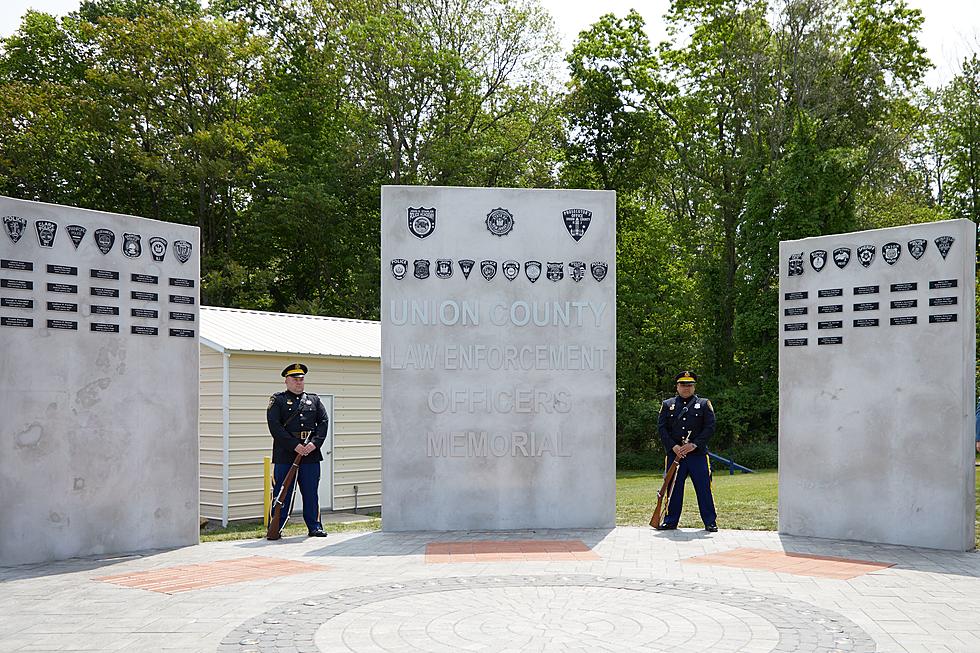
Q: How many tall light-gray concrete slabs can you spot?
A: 3